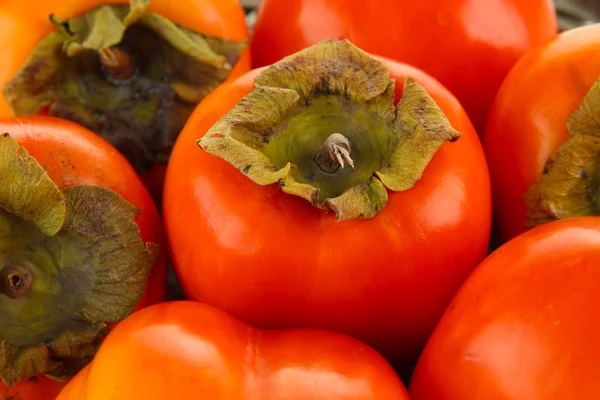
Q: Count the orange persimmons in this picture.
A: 7